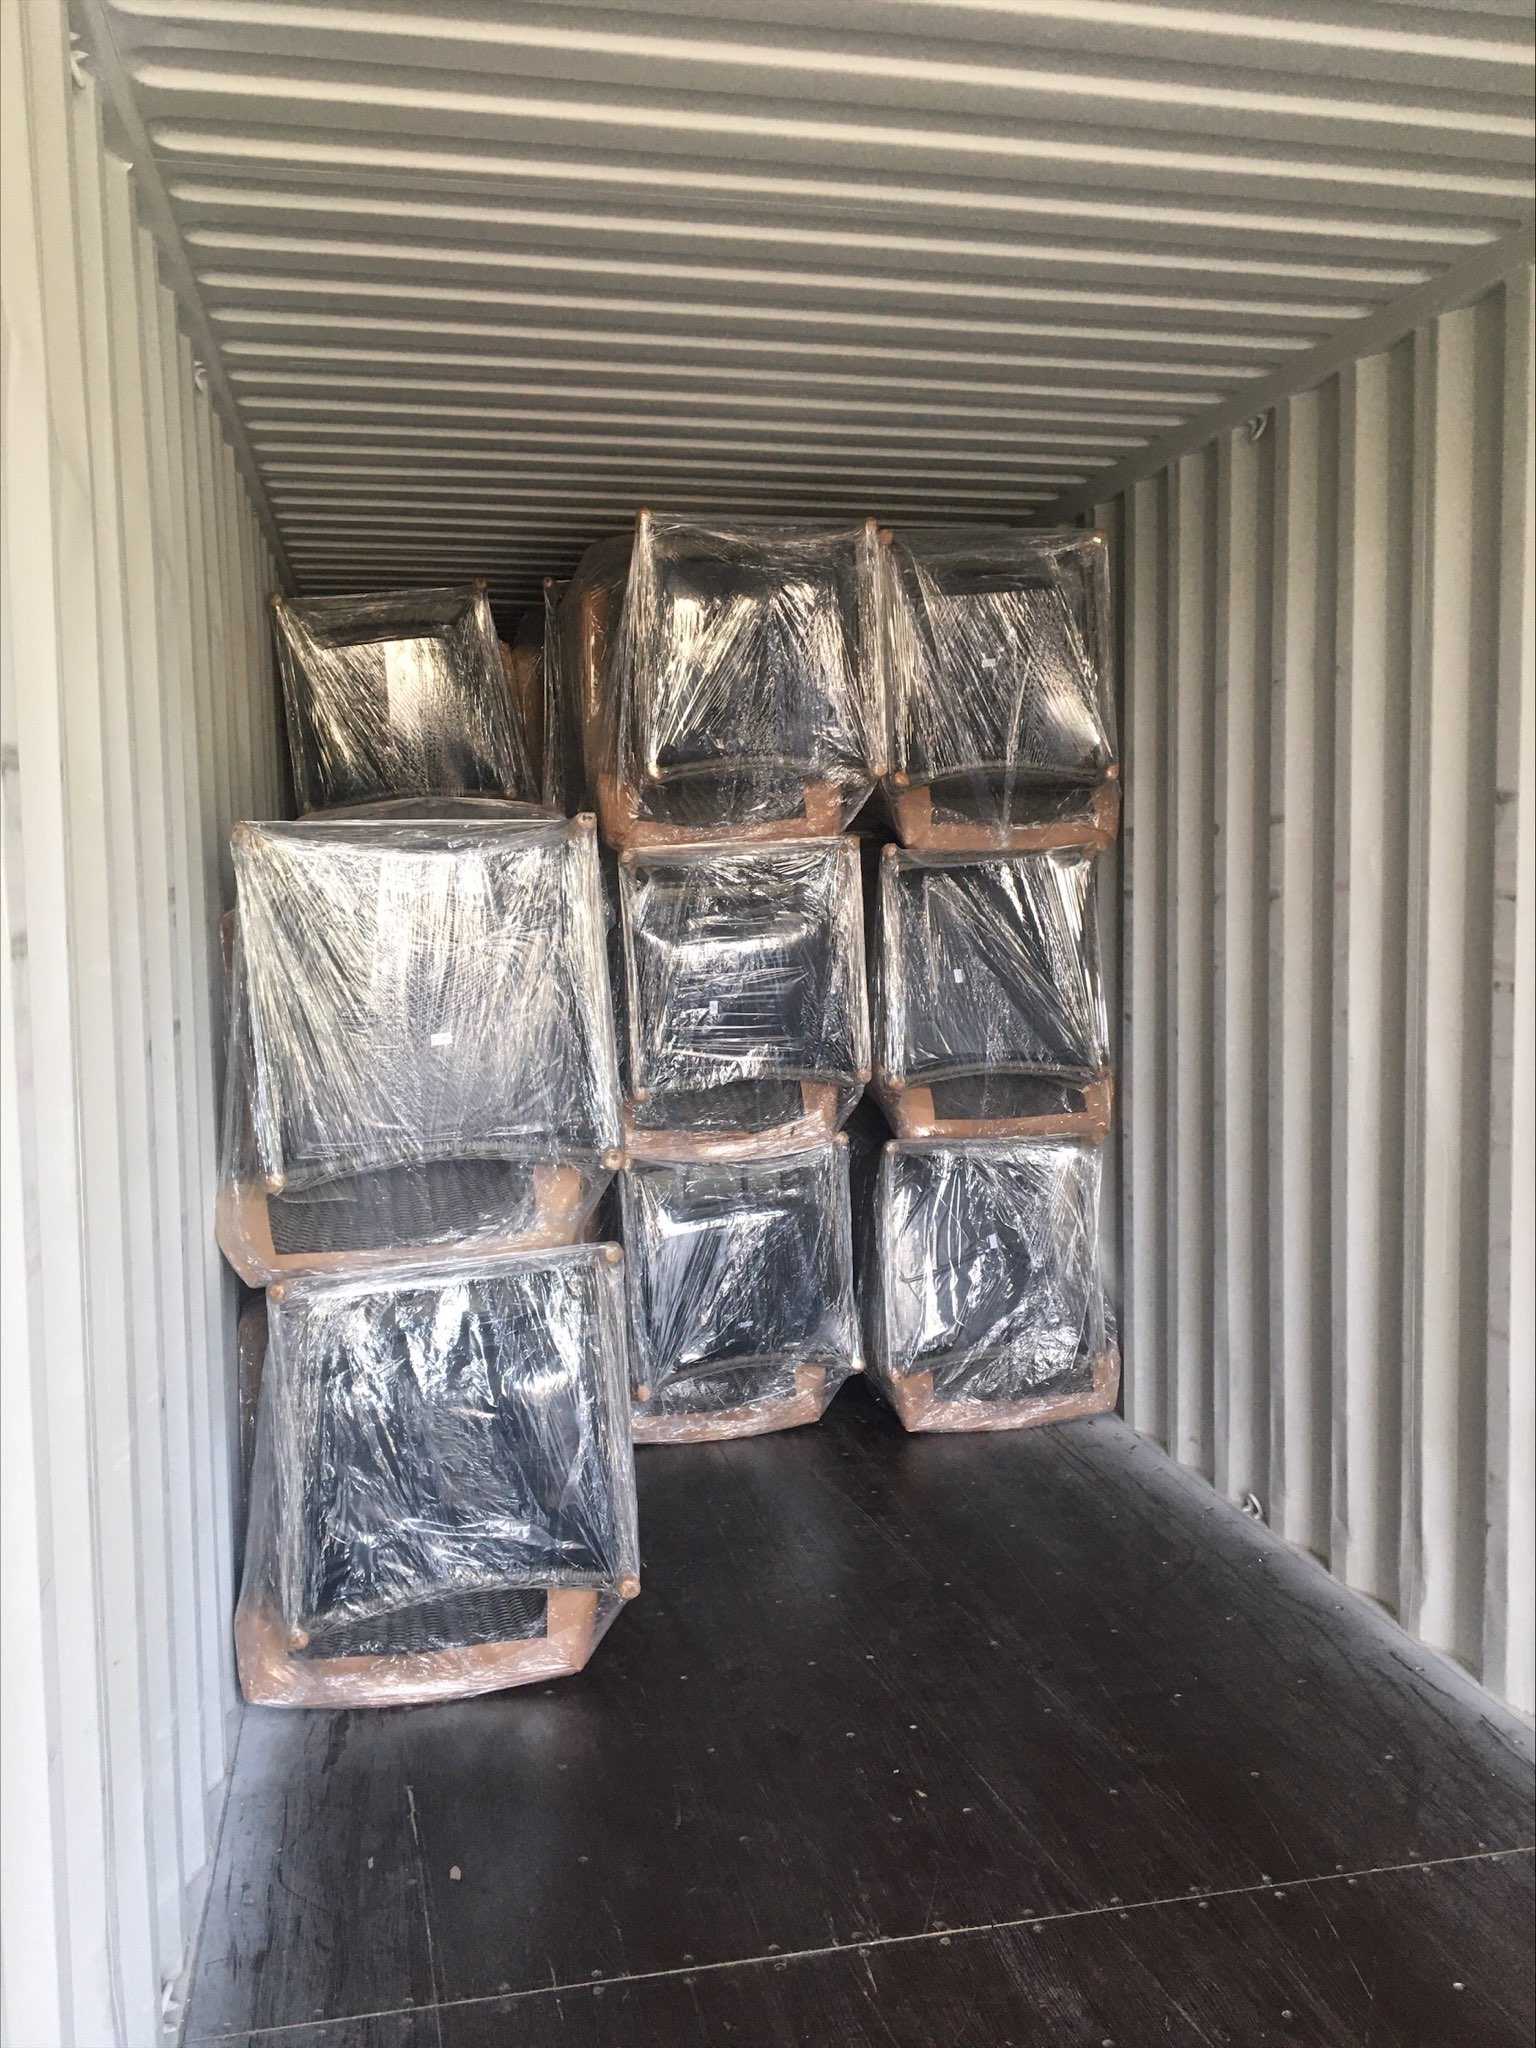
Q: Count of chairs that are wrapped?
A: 9